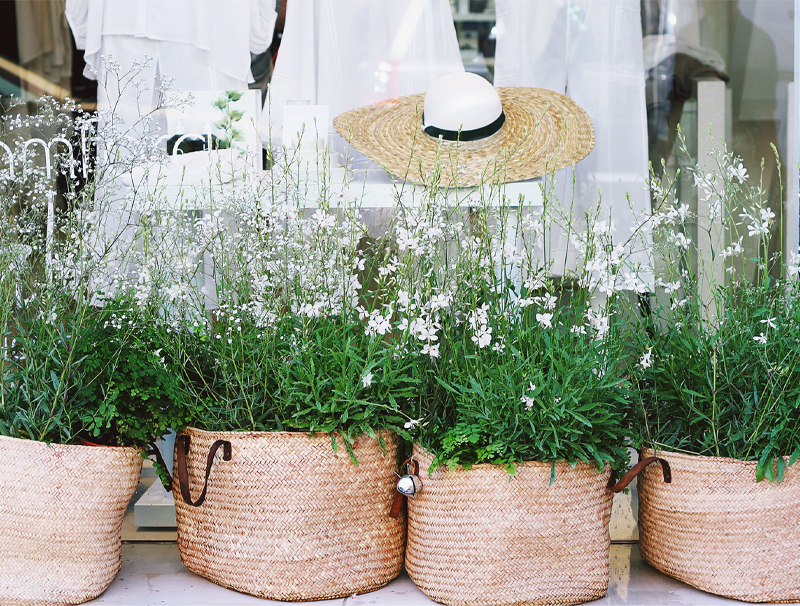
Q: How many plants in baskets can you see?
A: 4